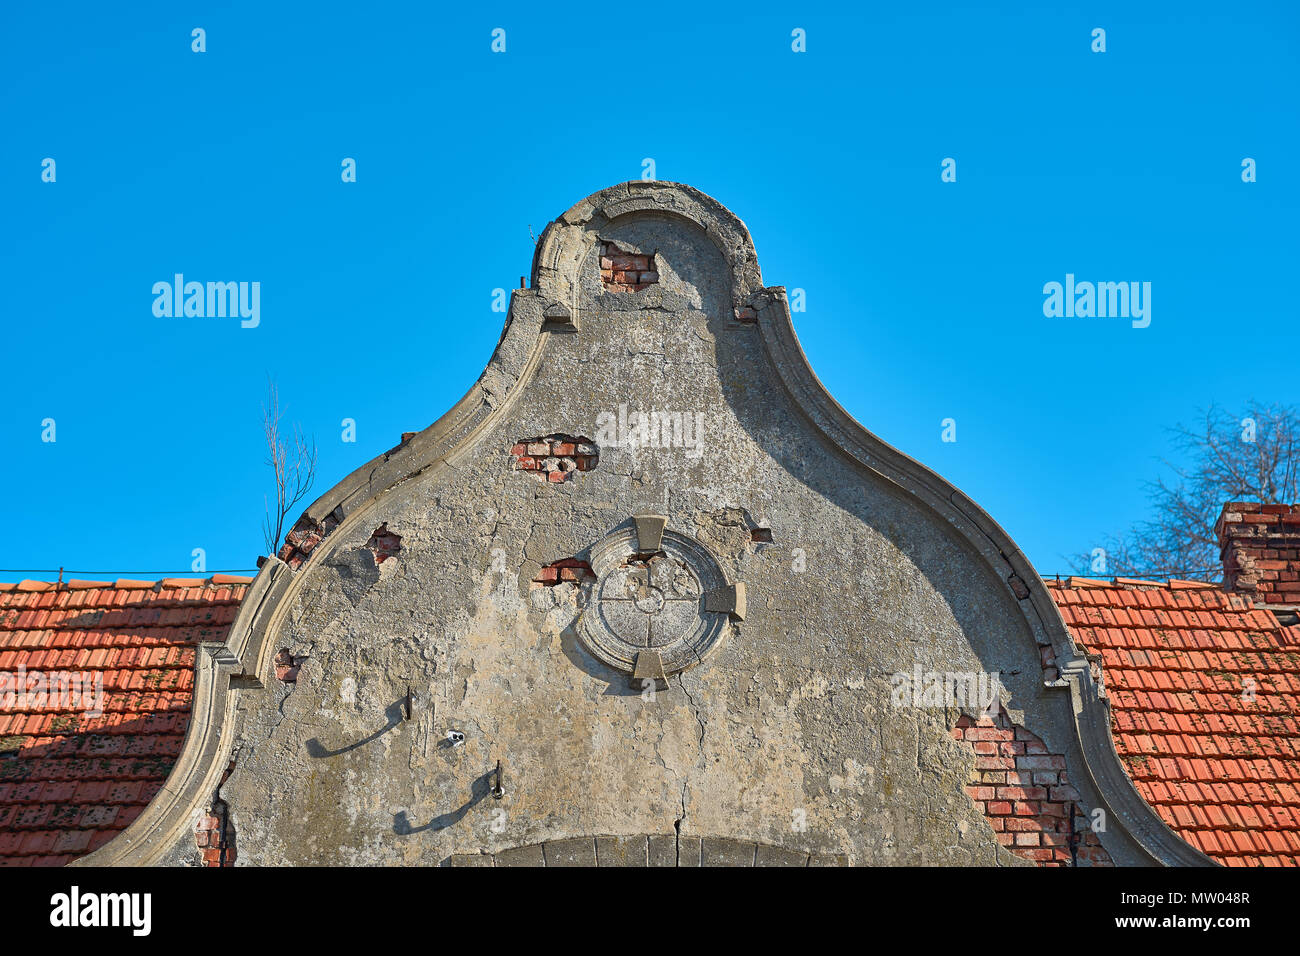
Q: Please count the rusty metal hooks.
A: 2